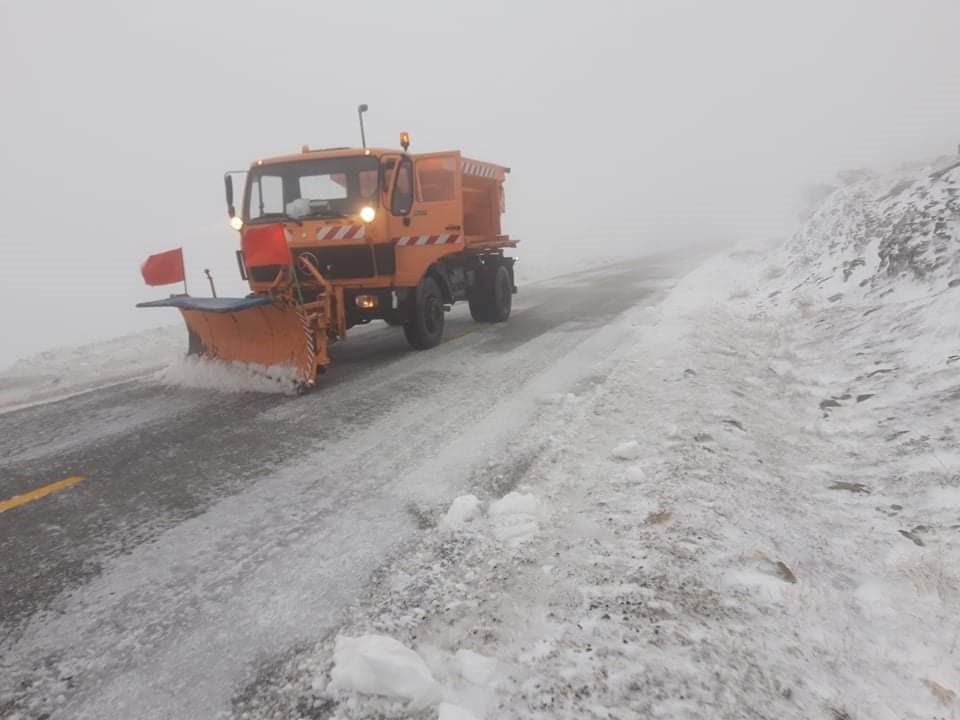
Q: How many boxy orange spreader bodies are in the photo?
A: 1